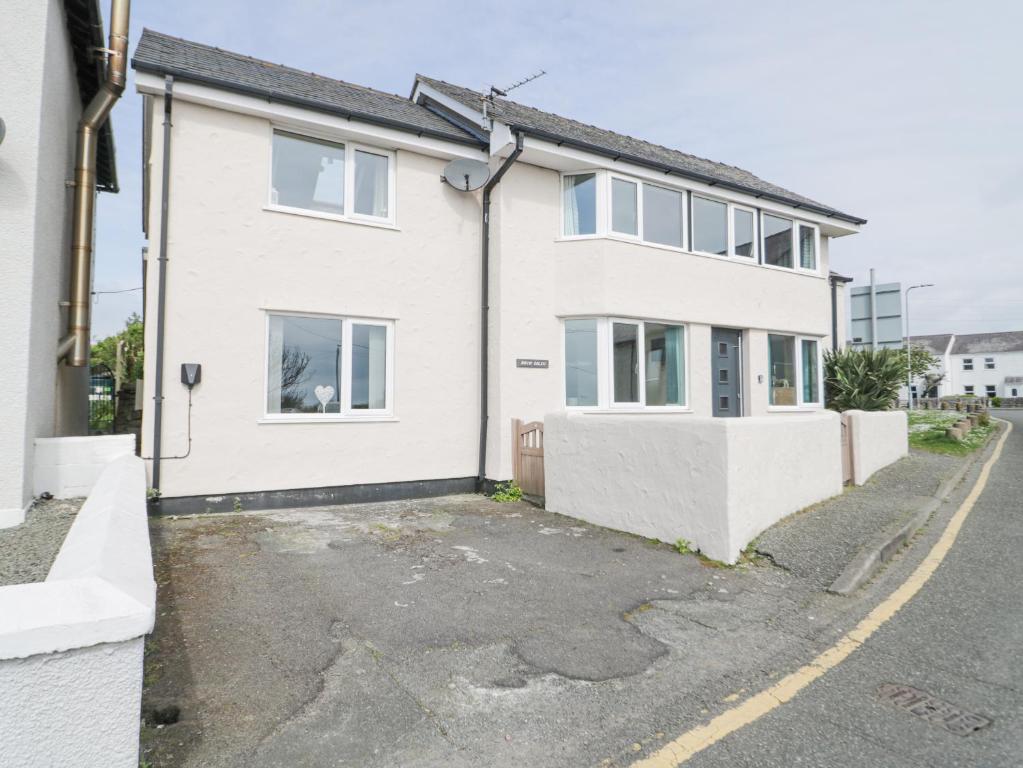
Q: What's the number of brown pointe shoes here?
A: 0